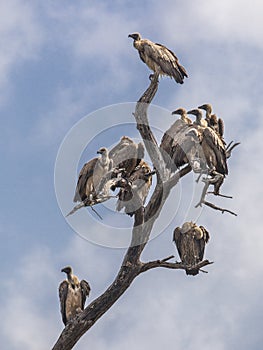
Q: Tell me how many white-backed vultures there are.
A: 10